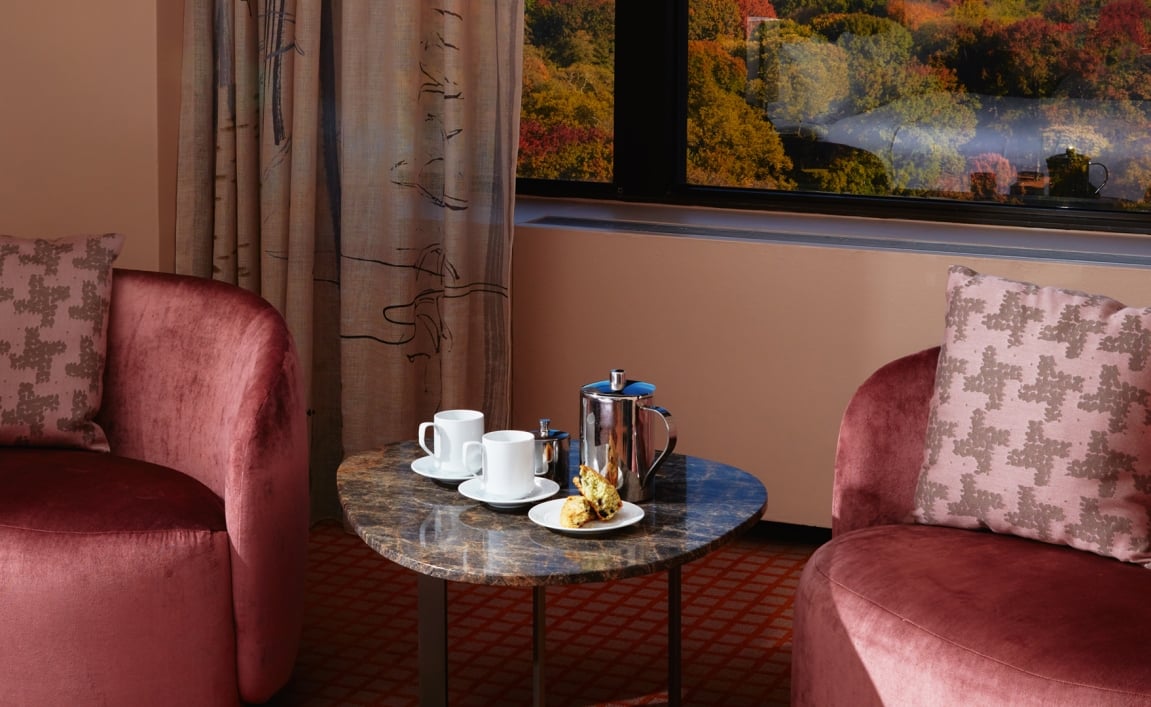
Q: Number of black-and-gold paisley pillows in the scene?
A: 0